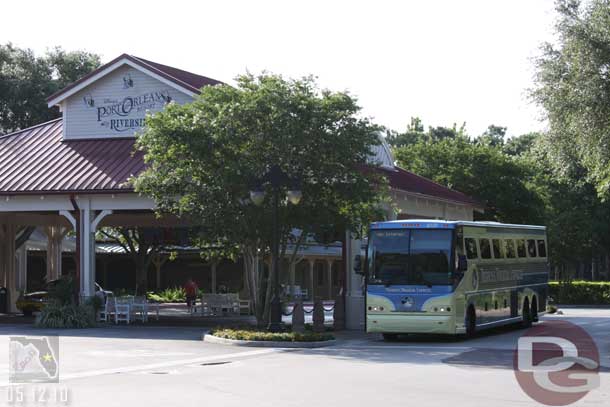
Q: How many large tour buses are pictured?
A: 1